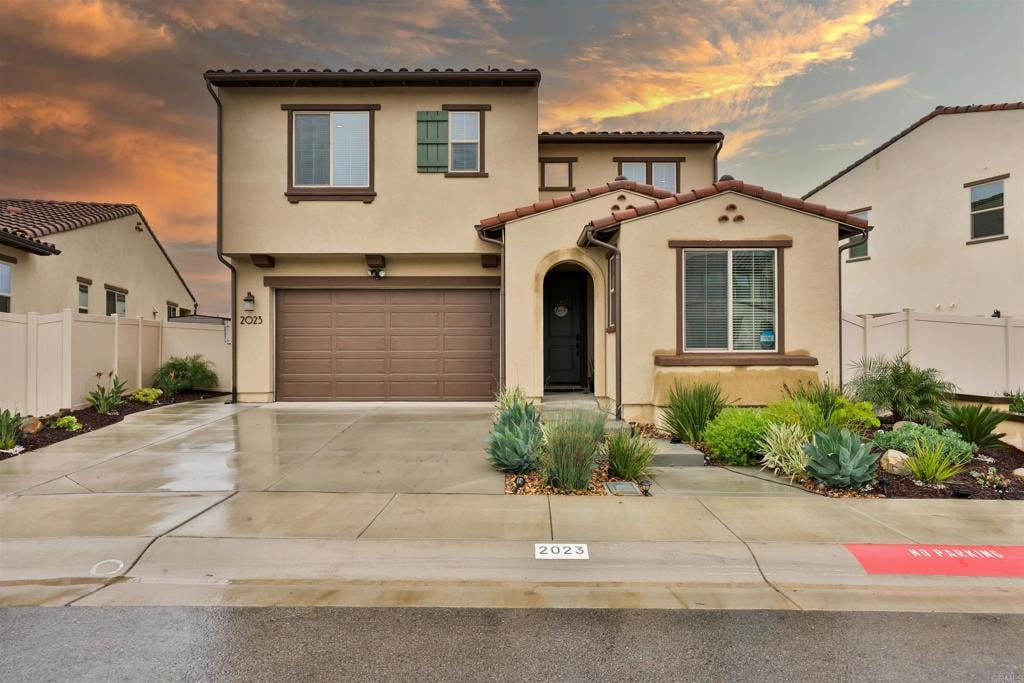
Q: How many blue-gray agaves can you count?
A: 2